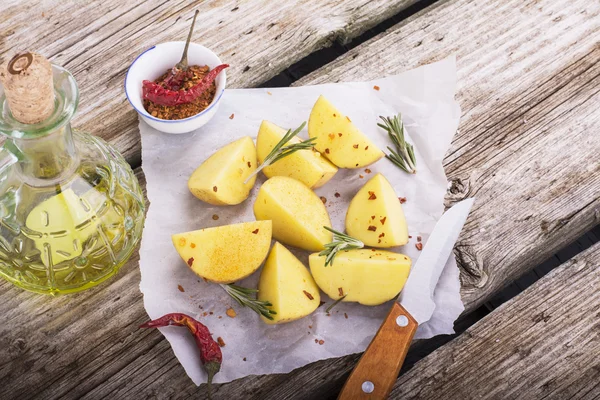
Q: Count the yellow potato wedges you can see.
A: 8